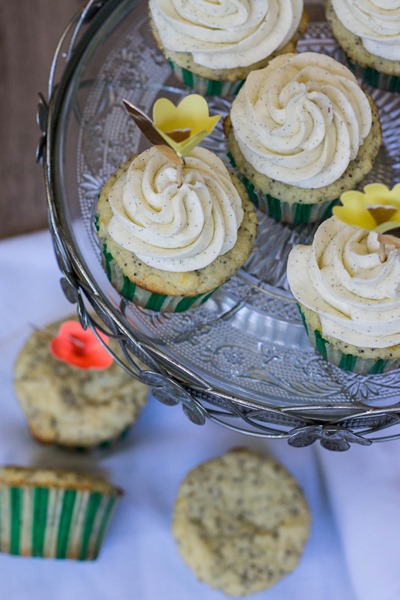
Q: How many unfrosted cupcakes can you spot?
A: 3